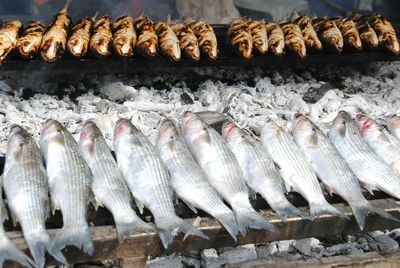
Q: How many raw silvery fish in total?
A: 13